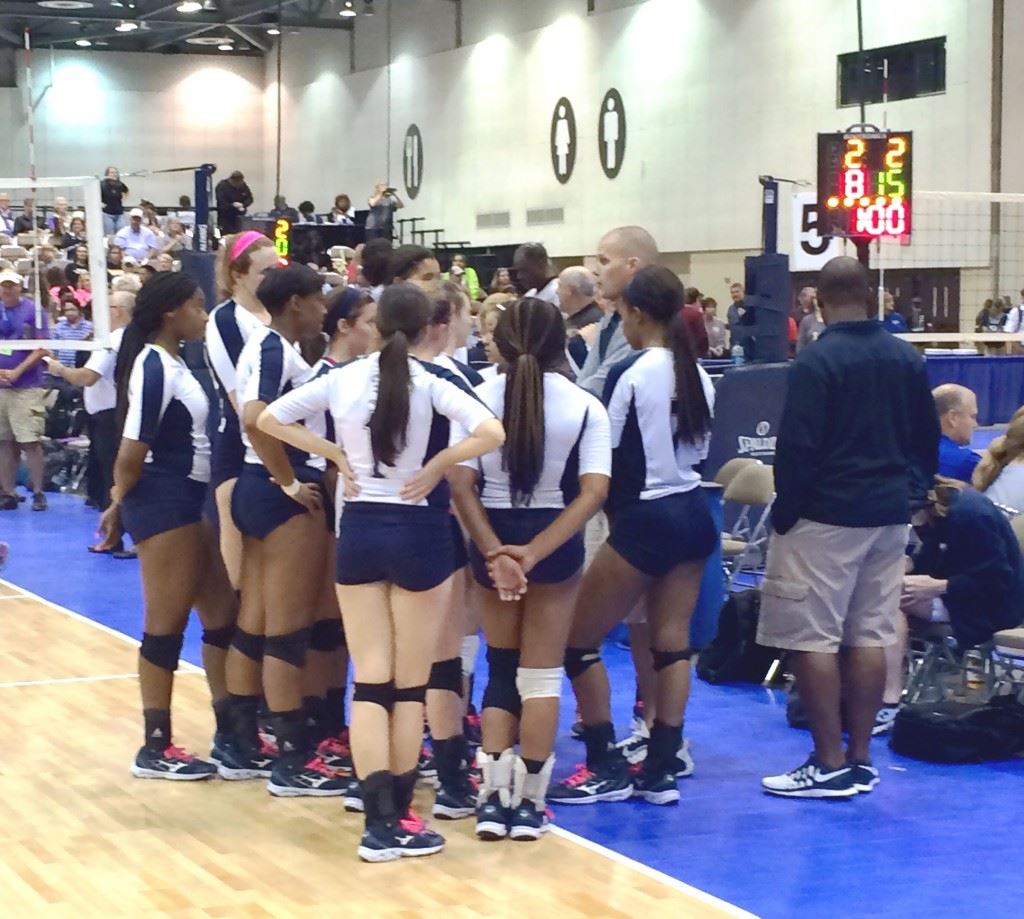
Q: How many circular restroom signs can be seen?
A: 2